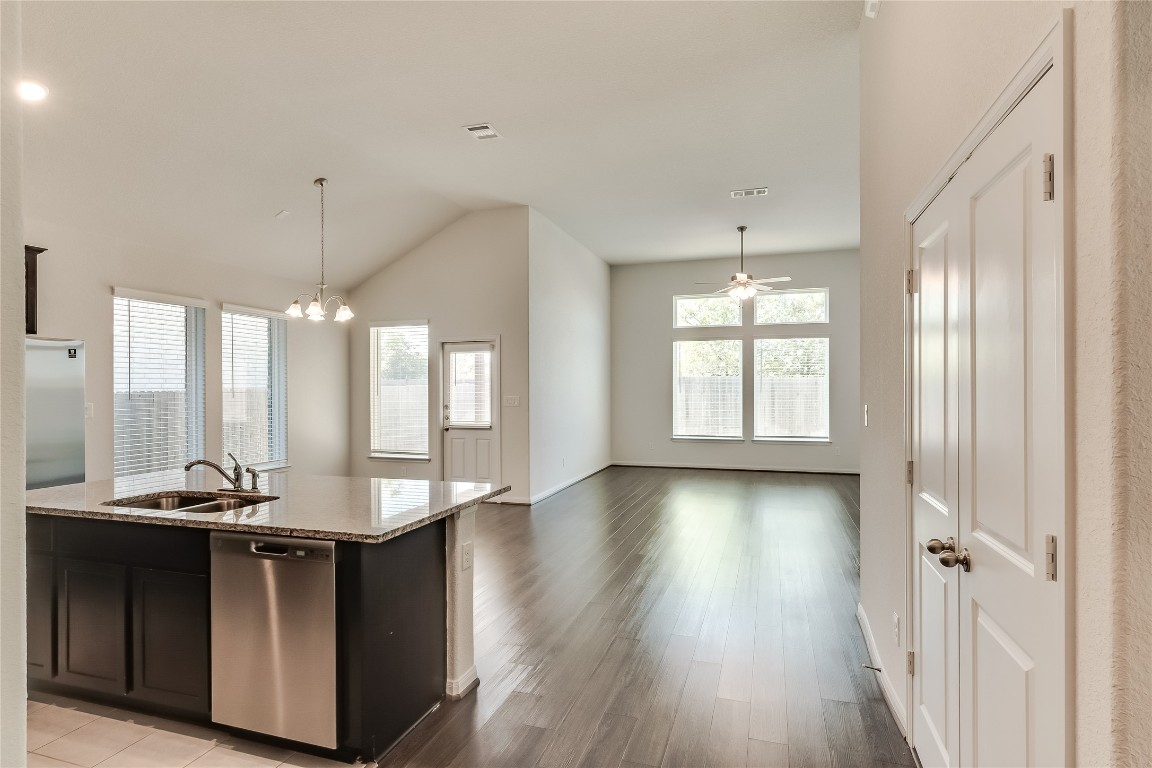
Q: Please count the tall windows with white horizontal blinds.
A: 5